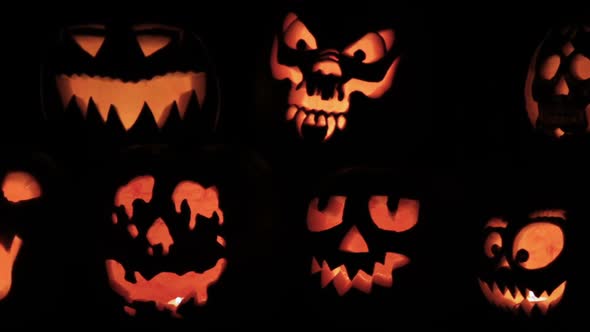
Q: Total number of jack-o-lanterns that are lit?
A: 7